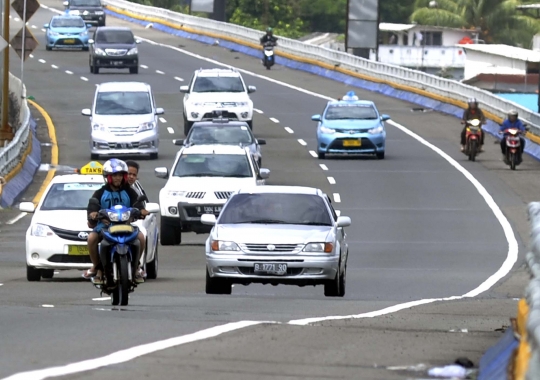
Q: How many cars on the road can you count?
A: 10